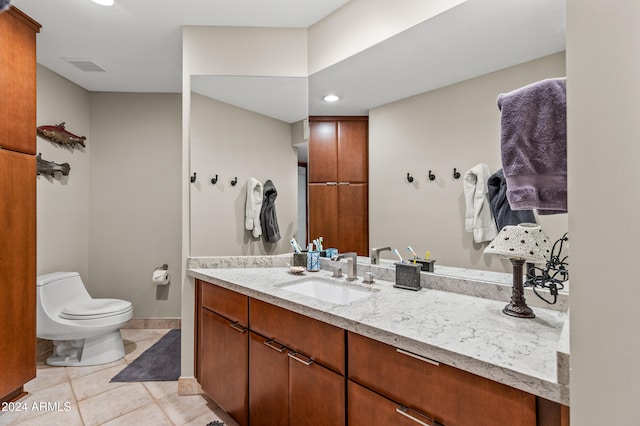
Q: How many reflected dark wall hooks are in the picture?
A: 6